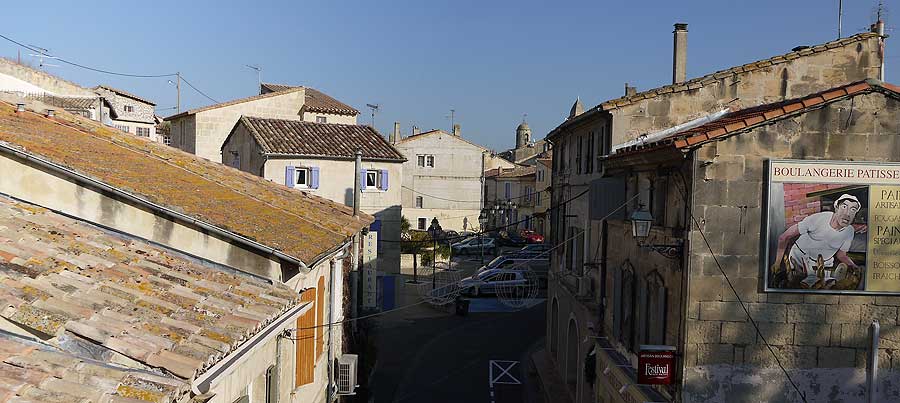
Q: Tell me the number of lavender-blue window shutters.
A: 4